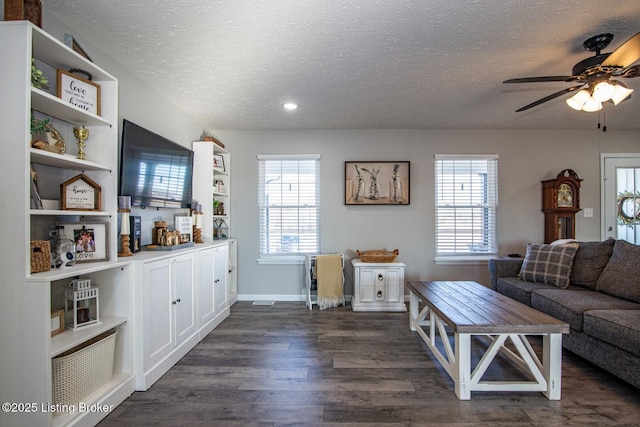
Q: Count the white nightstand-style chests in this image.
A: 1